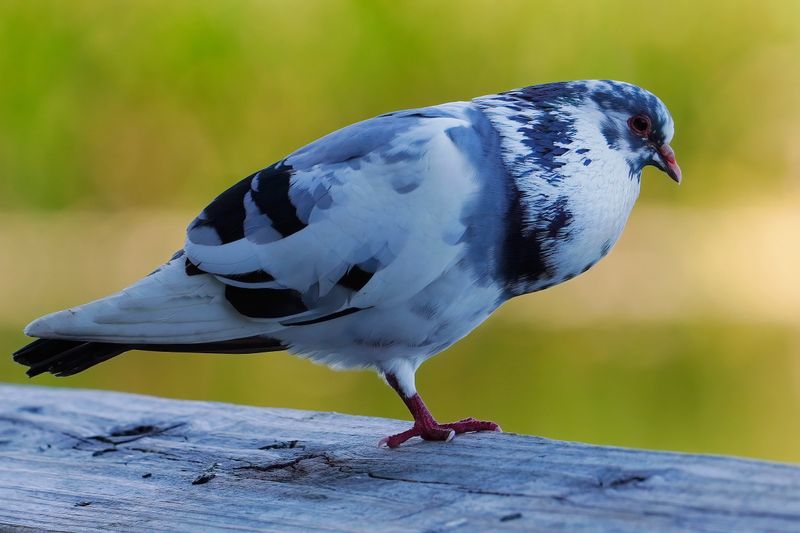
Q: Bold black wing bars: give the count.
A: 2